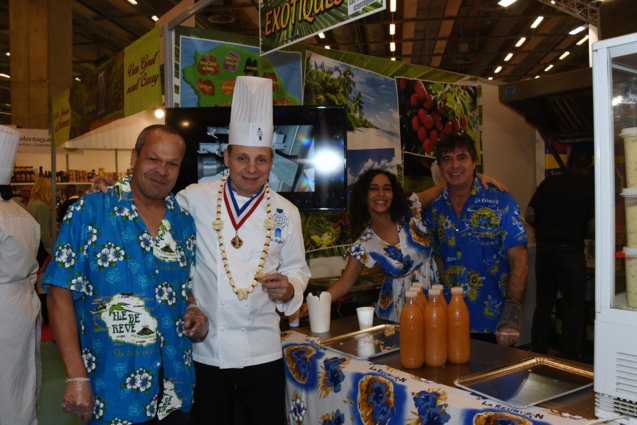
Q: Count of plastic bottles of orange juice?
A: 6